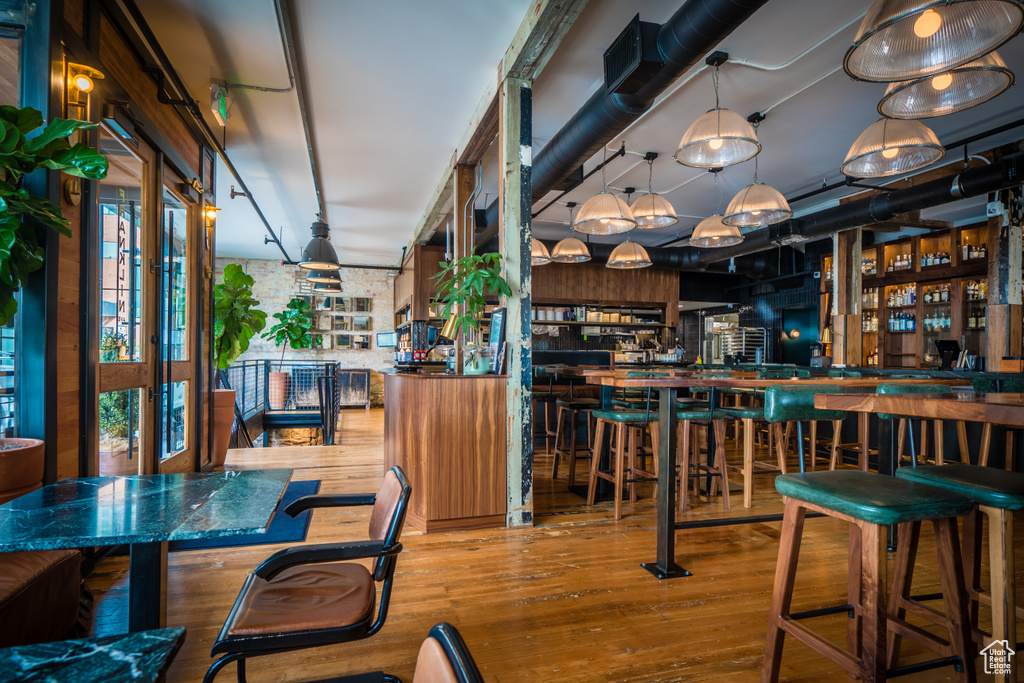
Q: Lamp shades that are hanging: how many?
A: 14